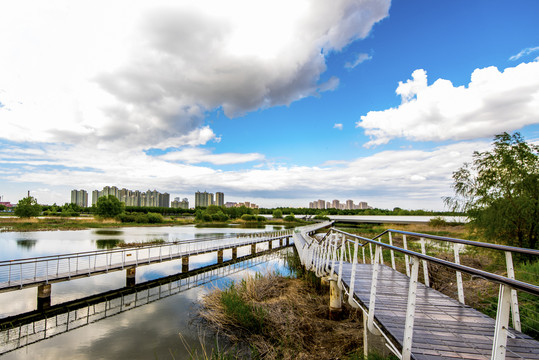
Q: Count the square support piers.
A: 9